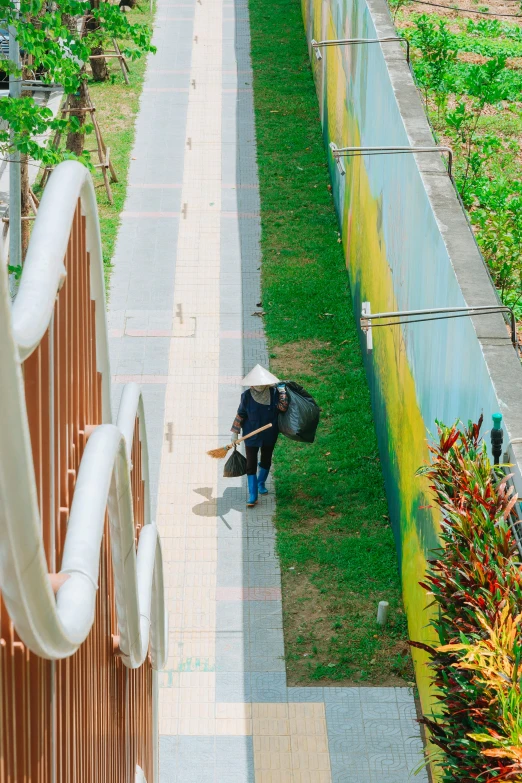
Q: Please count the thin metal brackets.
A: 3